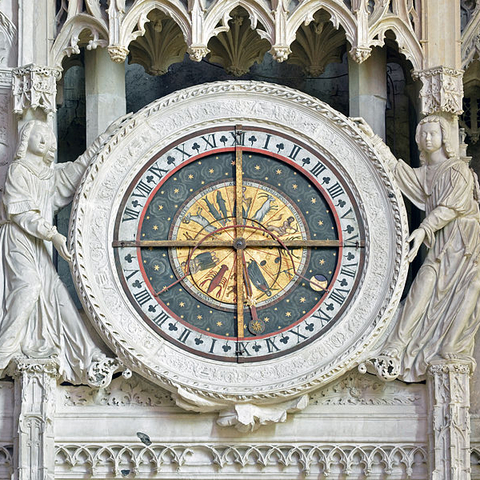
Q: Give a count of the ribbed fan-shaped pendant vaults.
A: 3